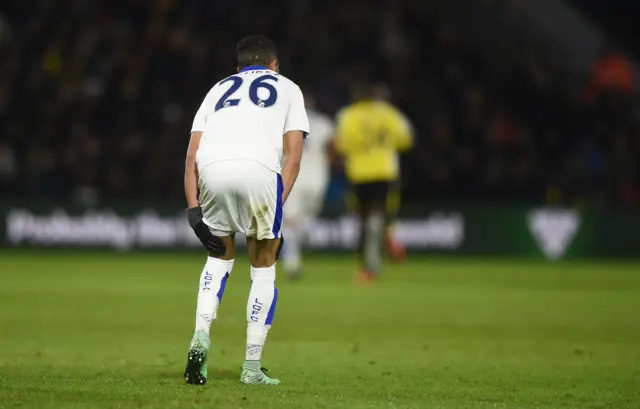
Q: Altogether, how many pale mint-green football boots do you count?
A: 2